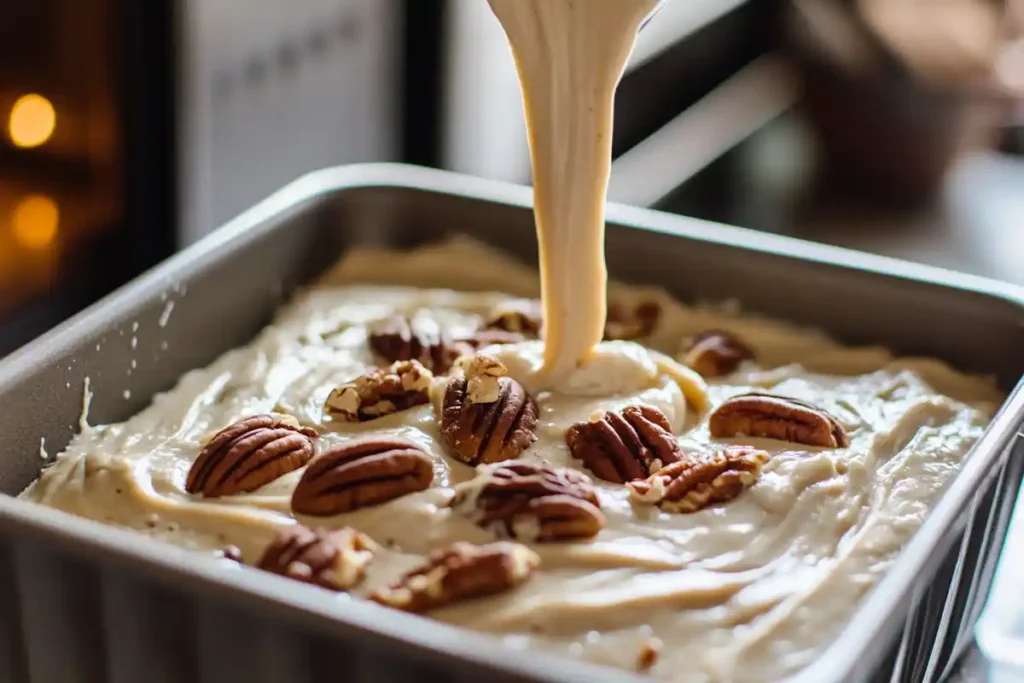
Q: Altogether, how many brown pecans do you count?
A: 14